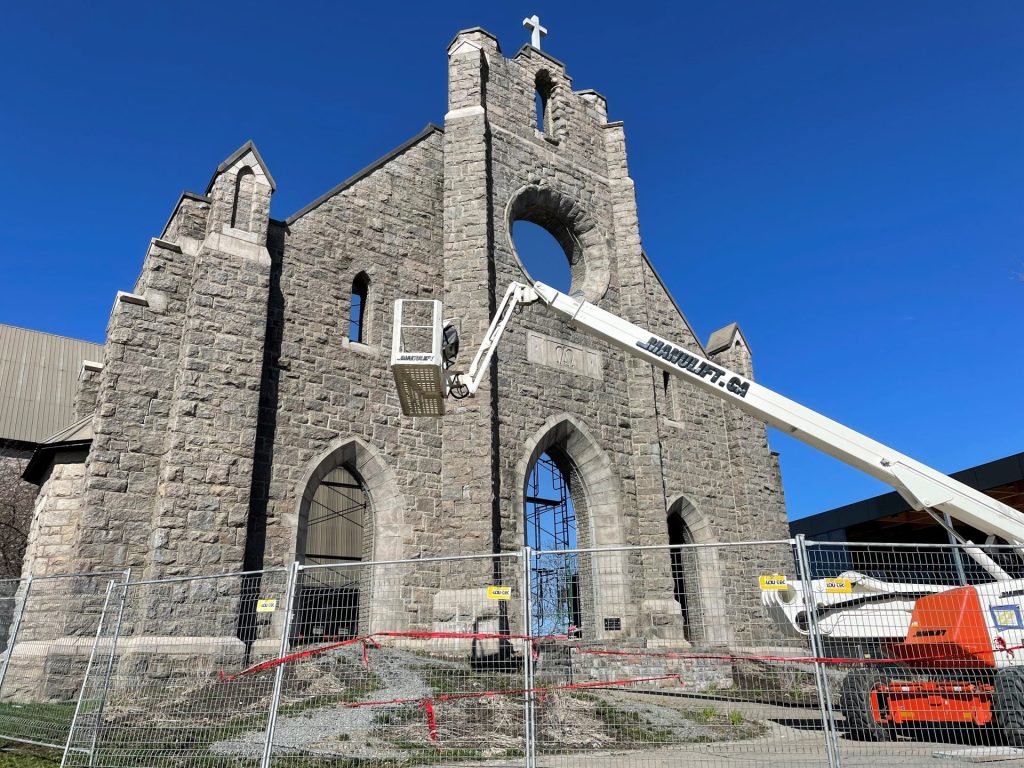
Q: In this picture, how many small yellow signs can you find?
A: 4